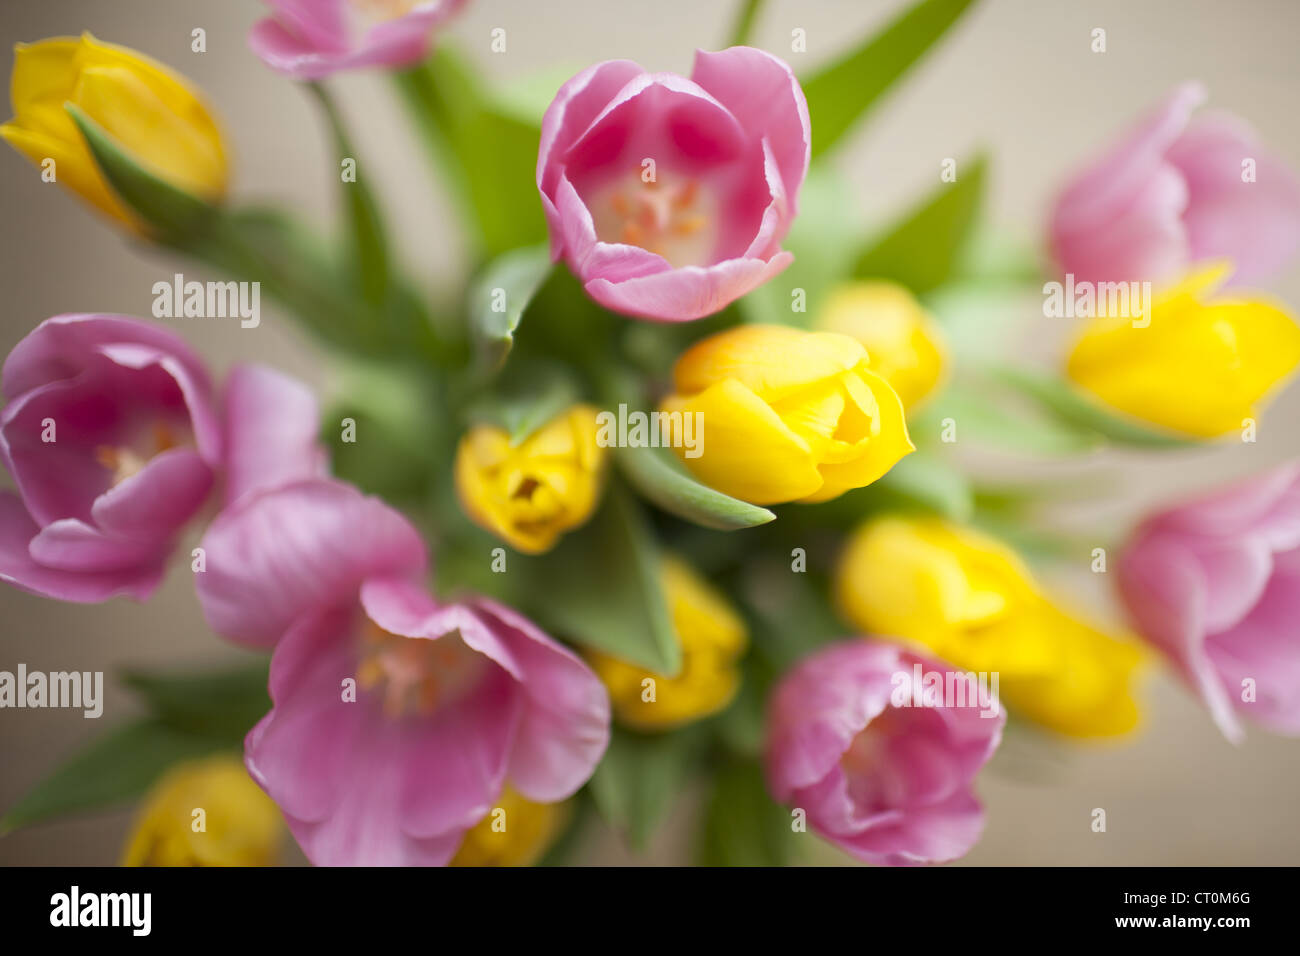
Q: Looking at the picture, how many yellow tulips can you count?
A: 10